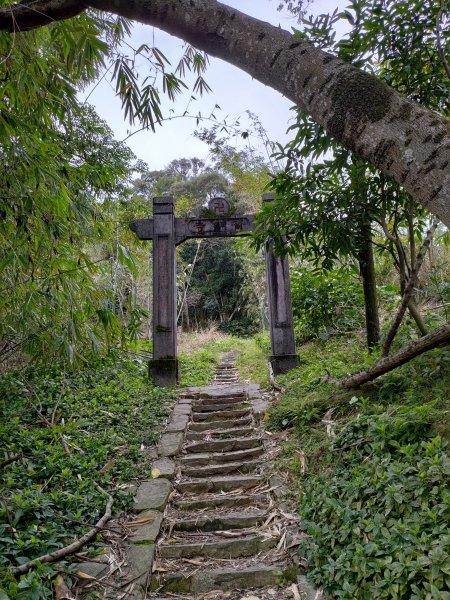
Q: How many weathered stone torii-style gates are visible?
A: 1